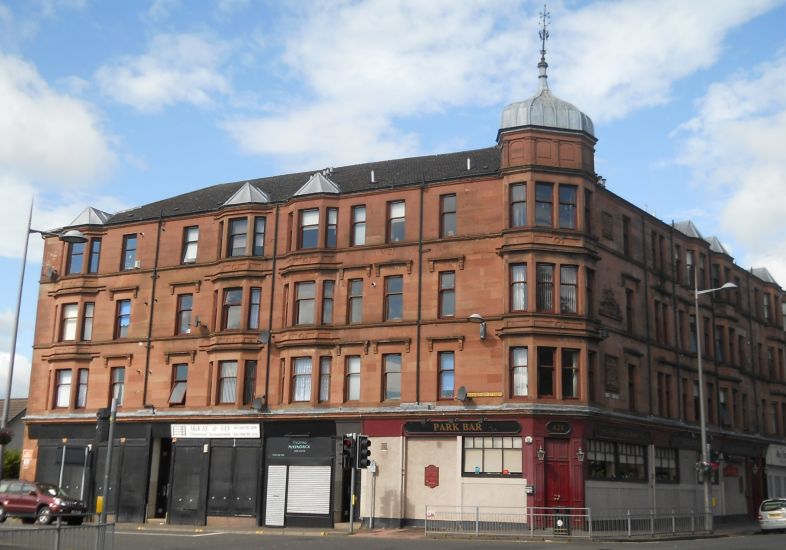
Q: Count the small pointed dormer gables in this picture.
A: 6